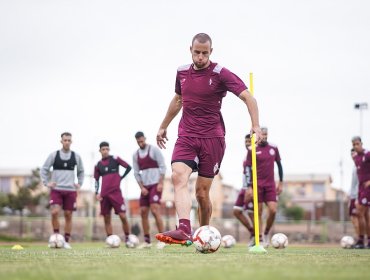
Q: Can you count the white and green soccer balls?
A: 0